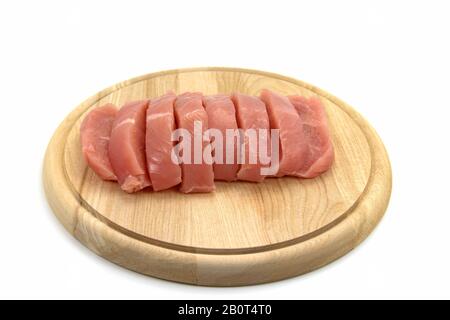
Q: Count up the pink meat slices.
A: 8